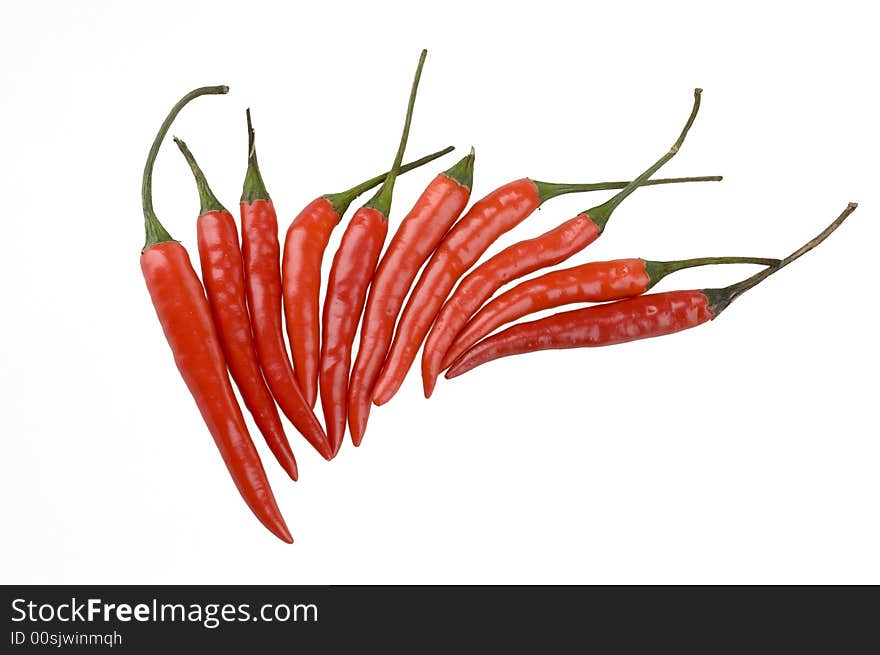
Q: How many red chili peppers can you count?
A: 10